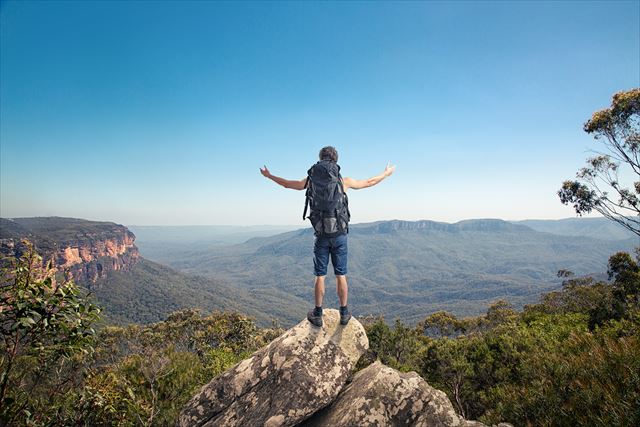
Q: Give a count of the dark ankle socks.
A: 2